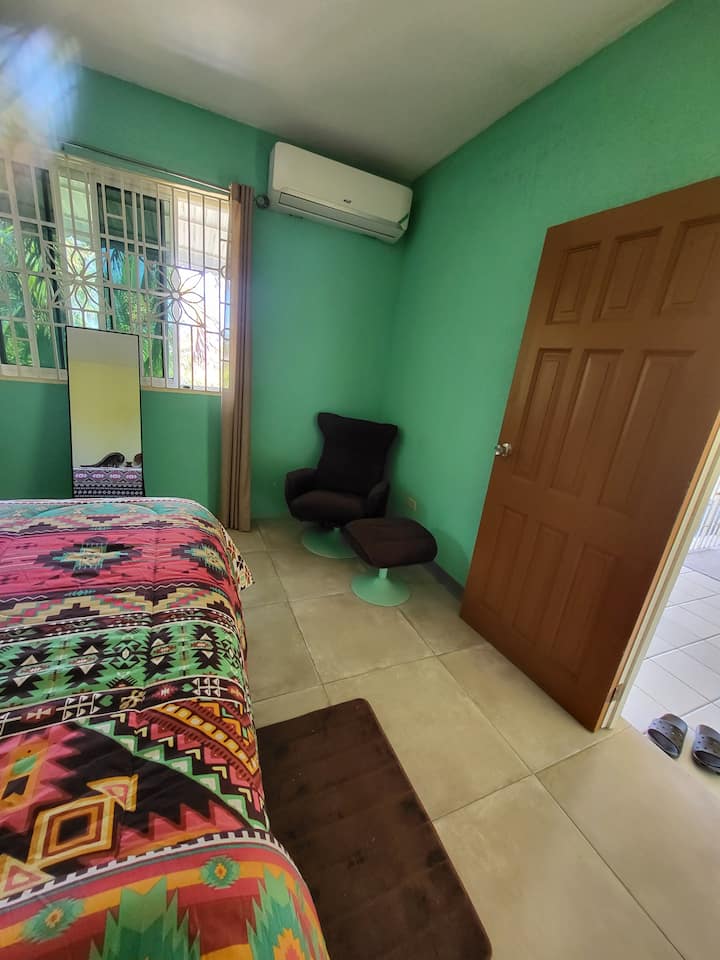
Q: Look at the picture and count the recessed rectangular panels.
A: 9